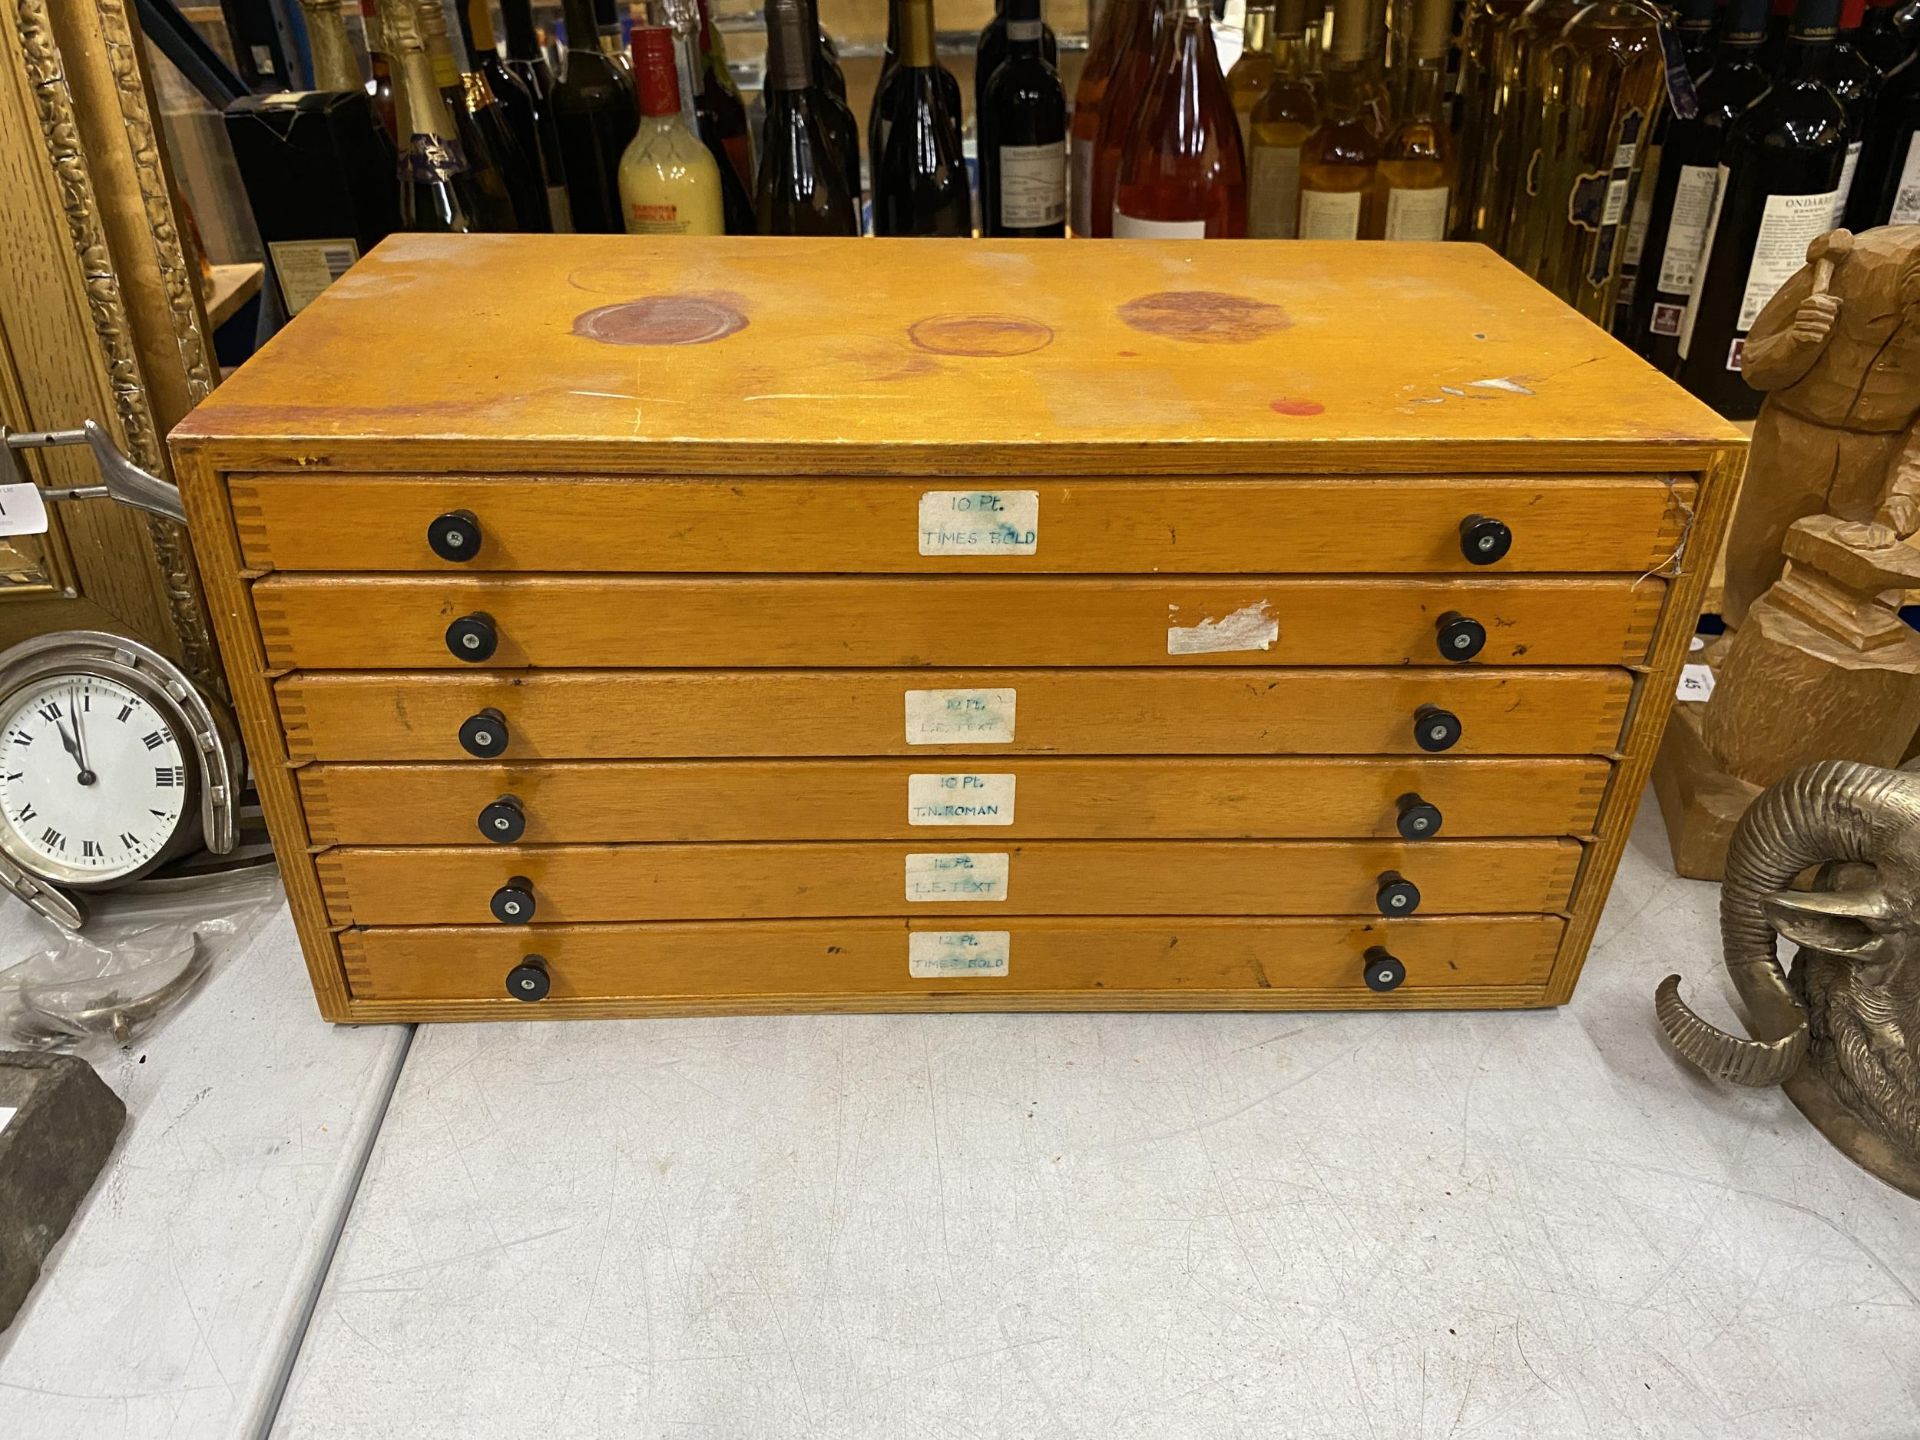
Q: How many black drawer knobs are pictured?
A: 12